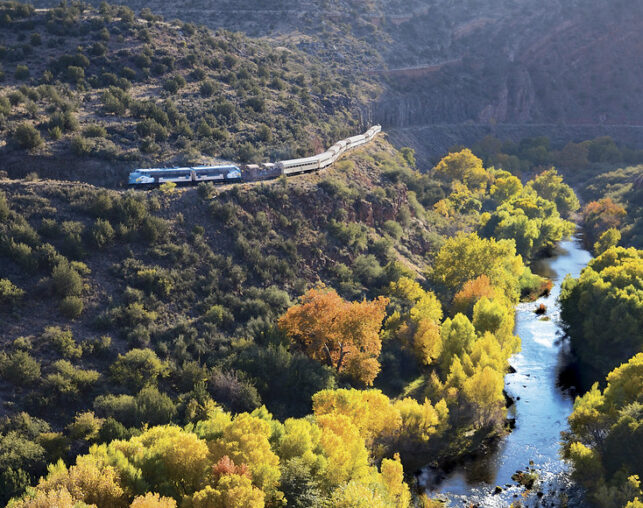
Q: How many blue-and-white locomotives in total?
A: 2